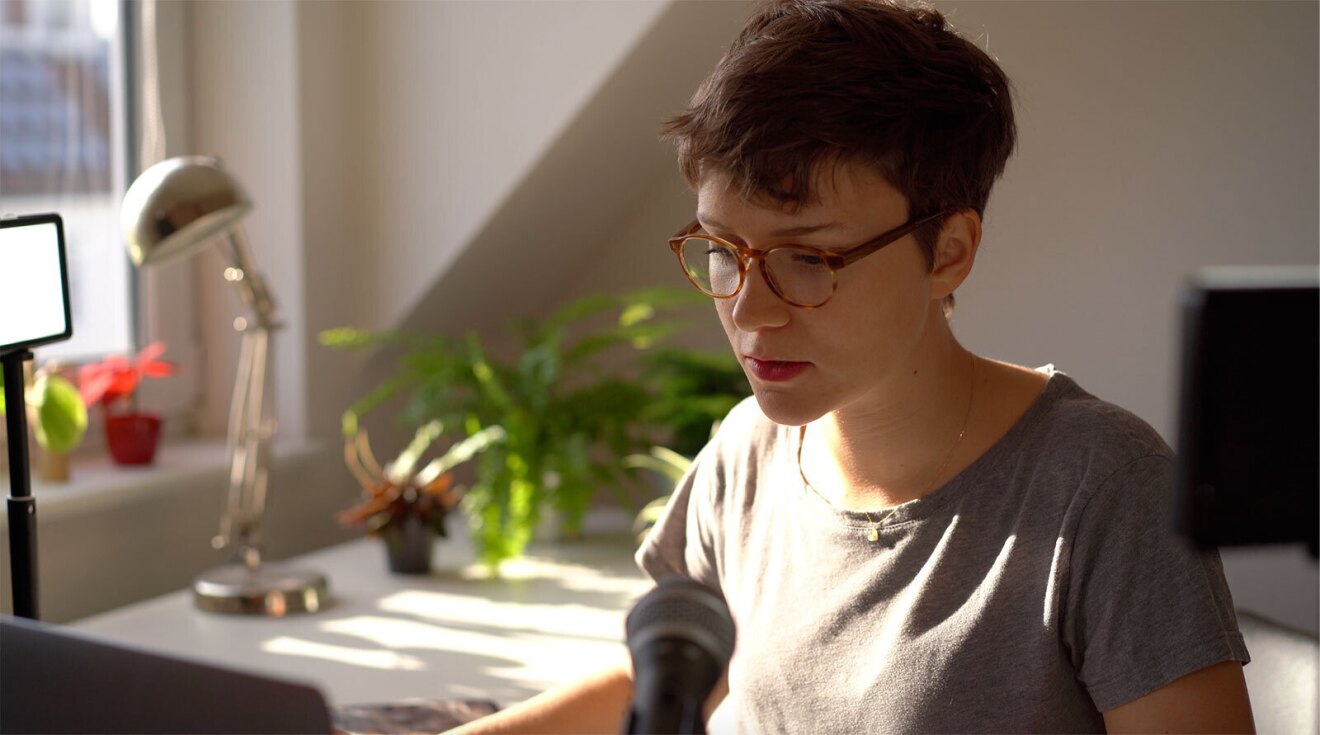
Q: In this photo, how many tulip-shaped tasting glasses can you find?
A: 0